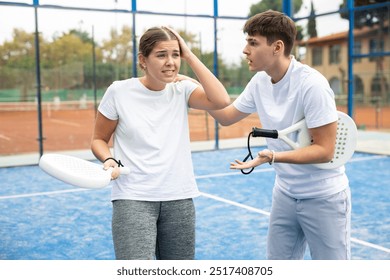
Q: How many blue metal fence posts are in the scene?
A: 5